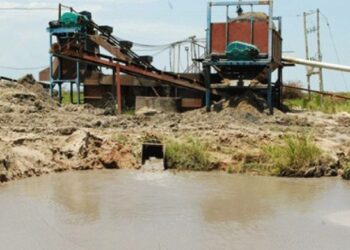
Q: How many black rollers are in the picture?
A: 4